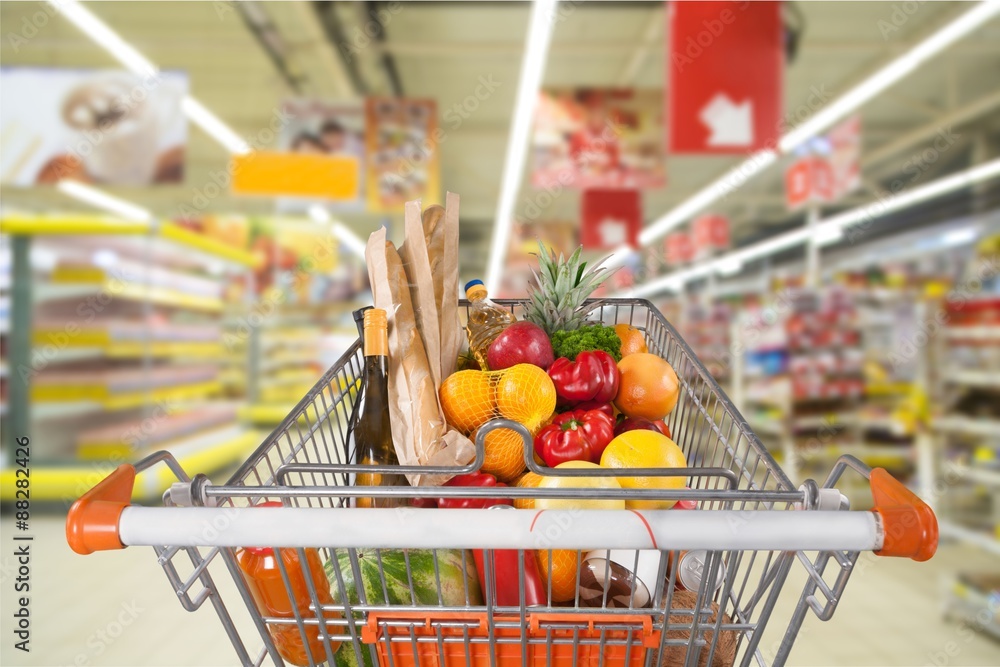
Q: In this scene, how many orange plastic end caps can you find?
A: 2